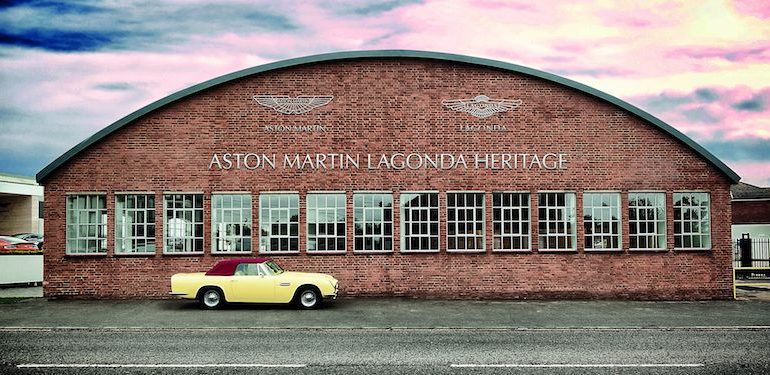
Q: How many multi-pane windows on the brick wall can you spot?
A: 14